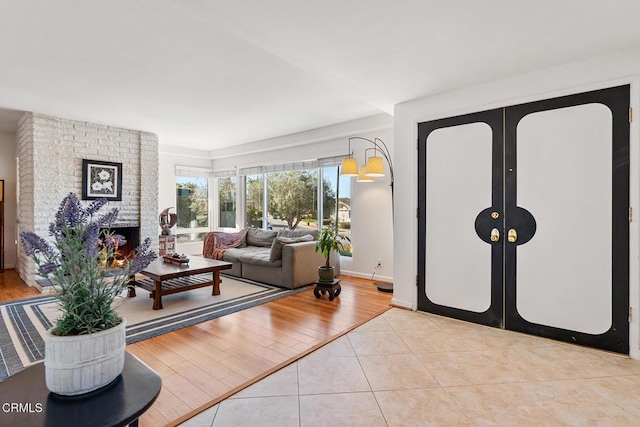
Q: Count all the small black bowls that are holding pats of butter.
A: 0